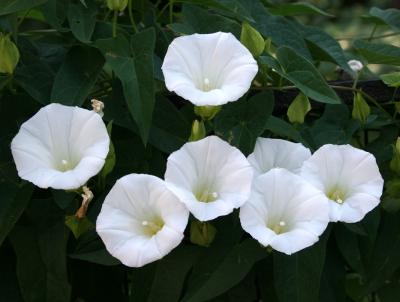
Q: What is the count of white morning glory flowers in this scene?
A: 7